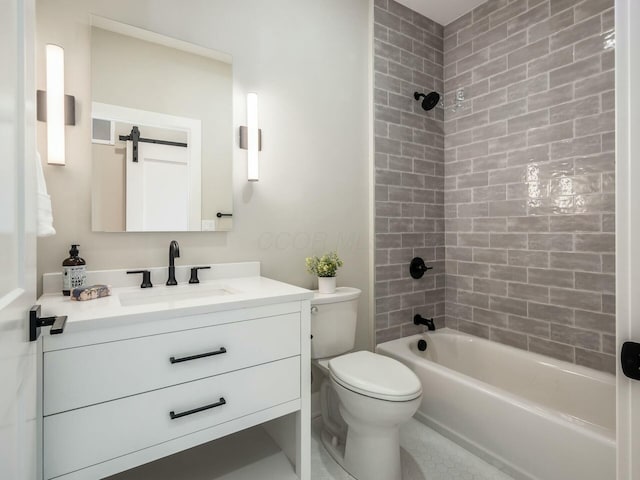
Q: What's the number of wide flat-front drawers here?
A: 2